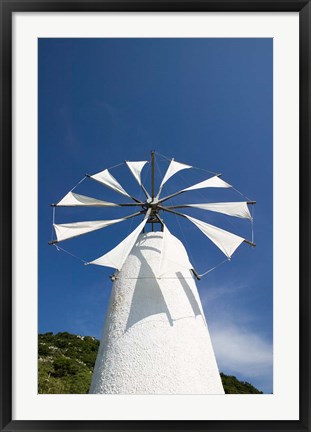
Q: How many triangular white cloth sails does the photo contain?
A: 10